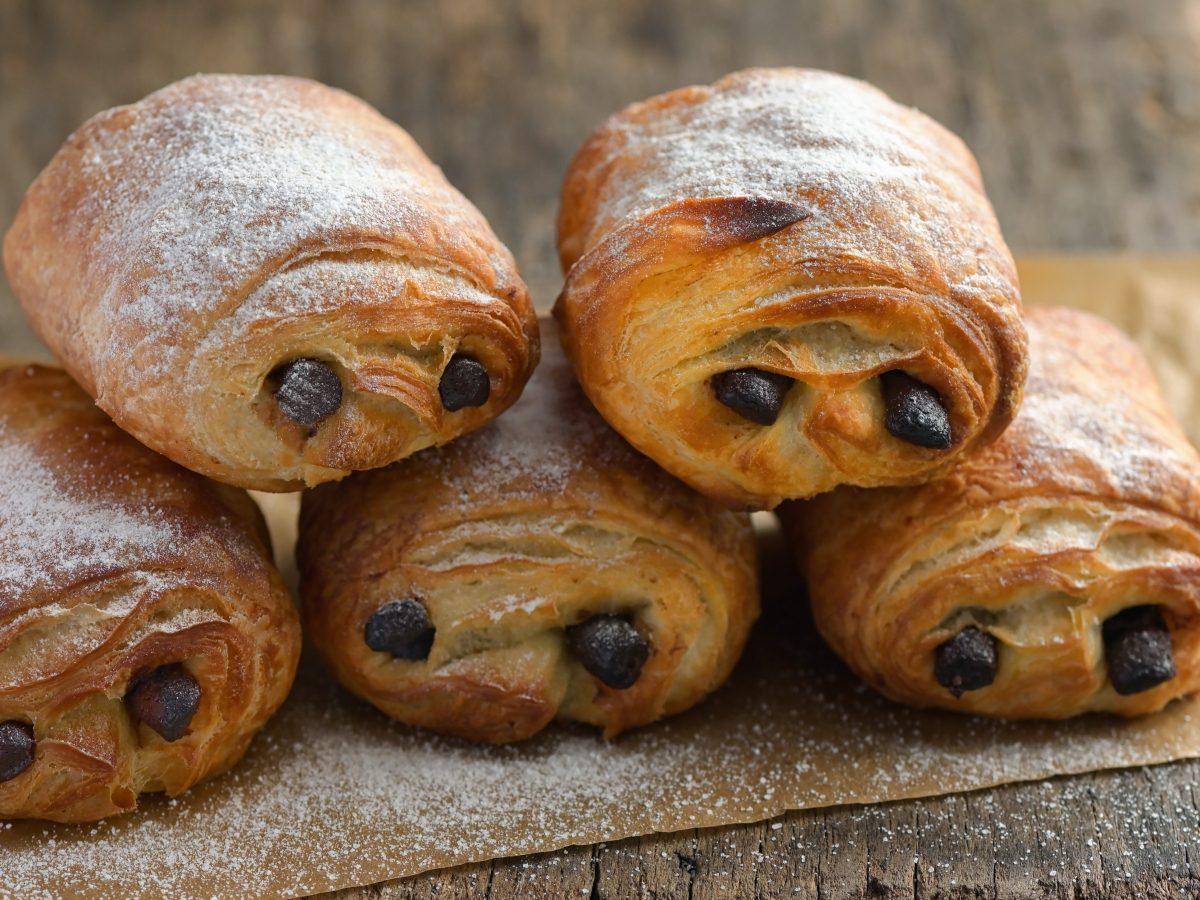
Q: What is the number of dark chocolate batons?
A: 10